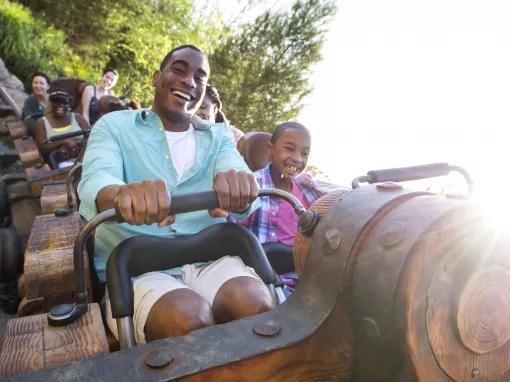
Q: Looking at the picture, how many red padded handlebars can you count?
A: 0